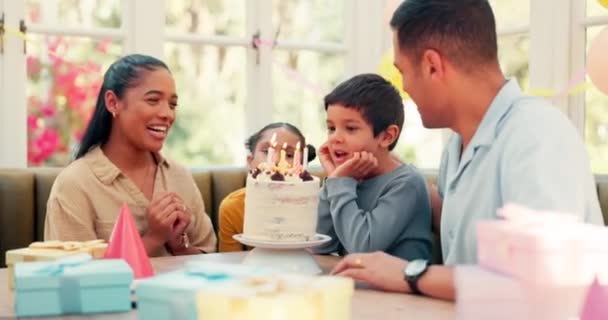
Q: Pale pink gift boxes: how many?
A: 2